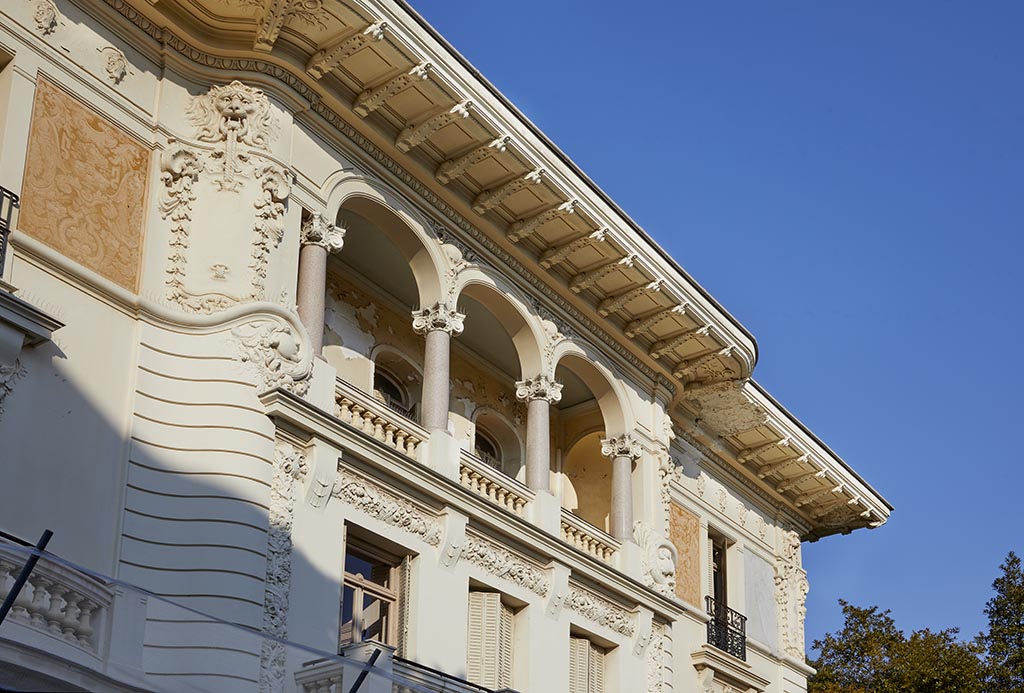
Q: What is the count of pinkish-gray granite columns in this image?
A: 4